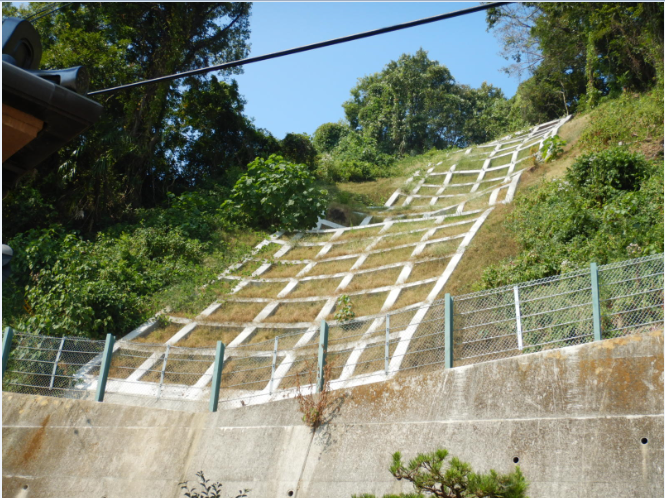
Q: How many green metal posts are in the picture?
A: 6